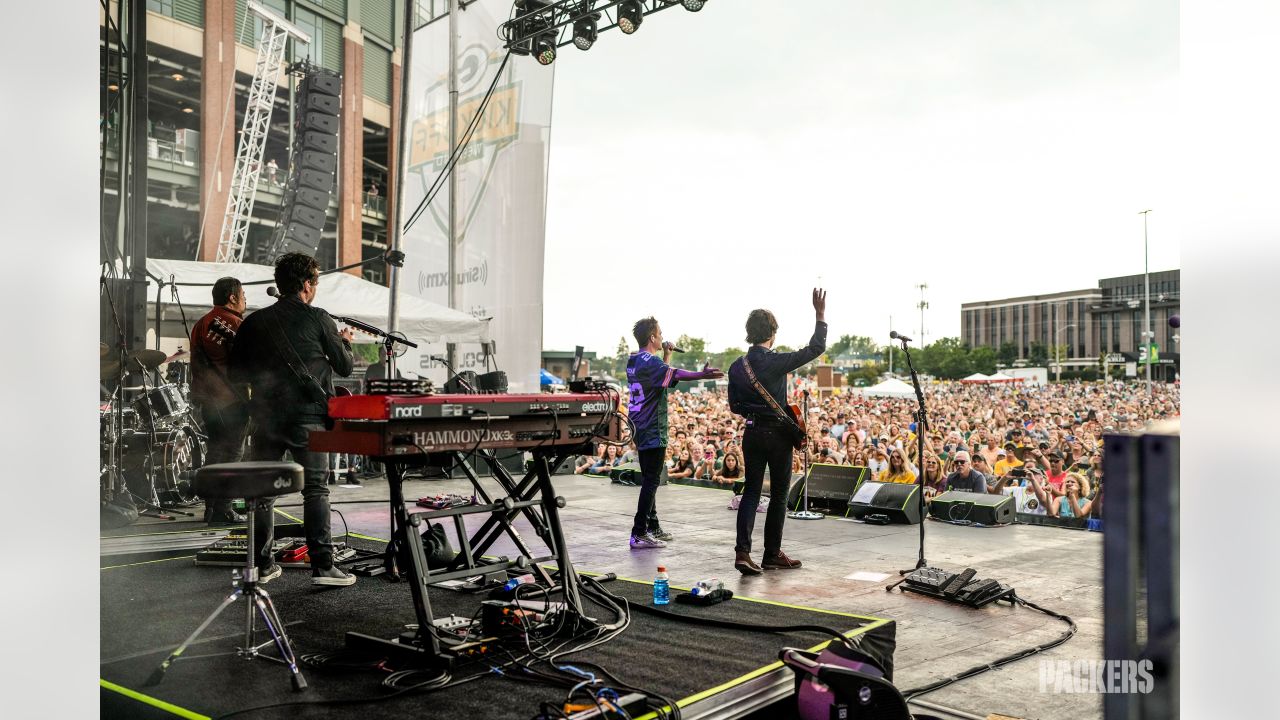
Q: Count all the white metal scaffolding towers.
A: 1